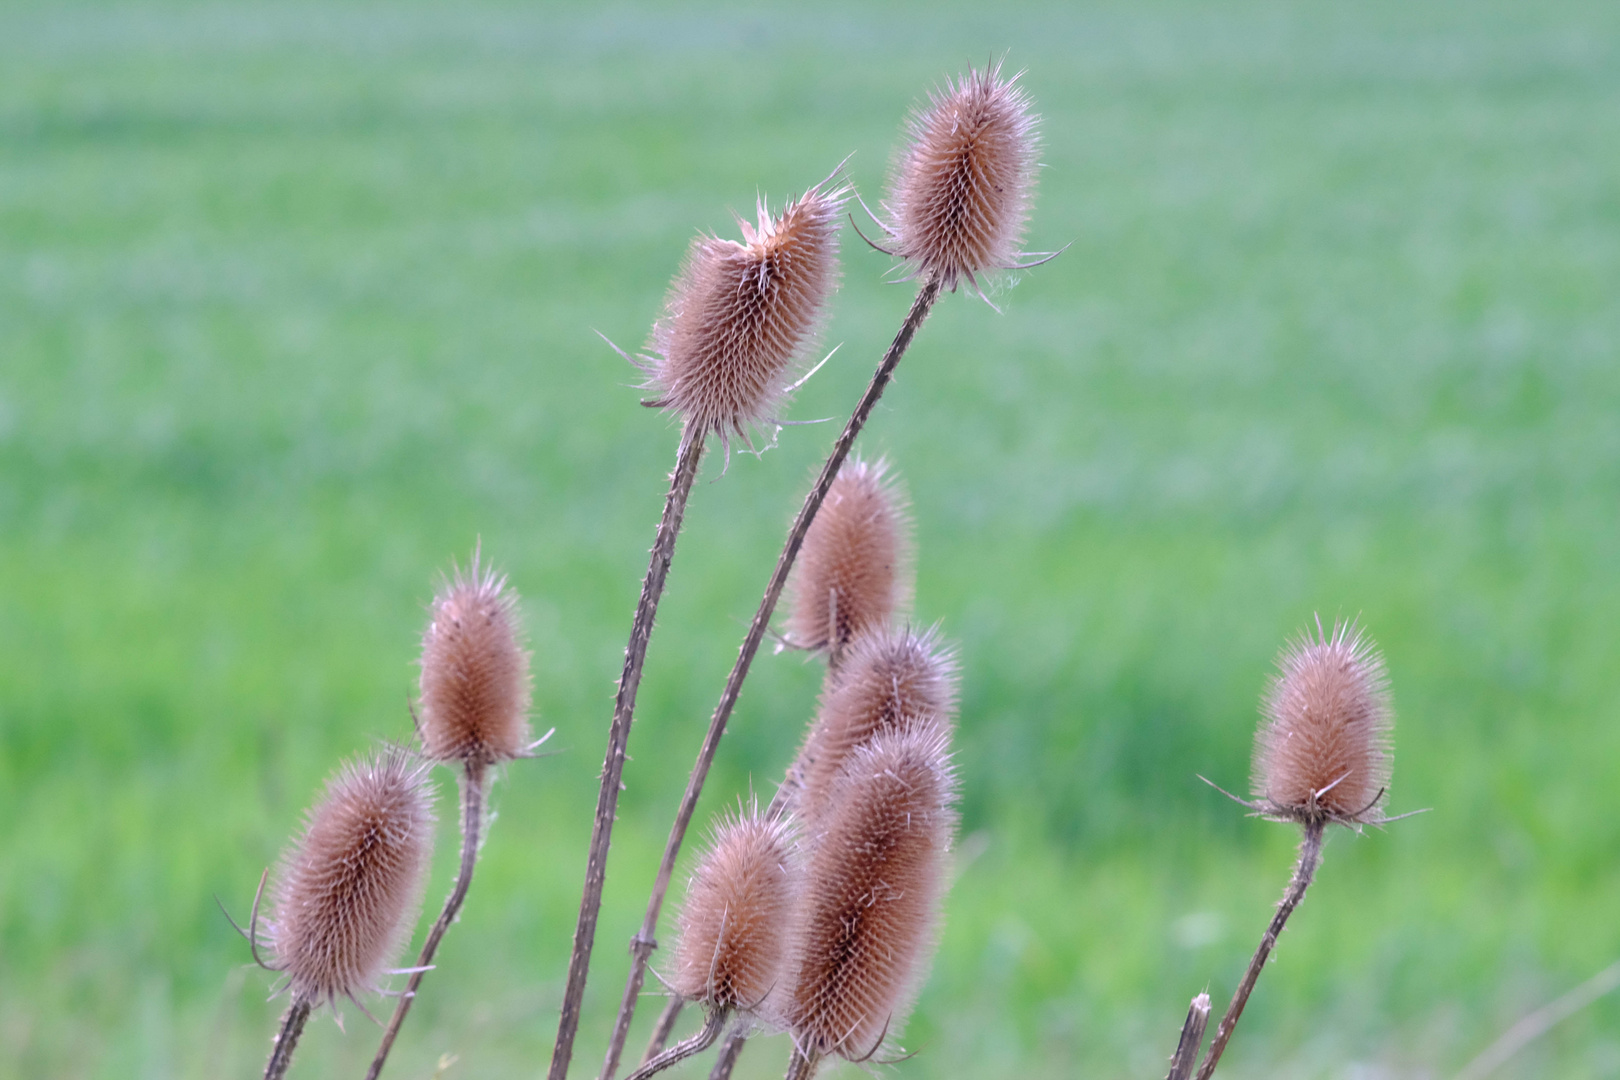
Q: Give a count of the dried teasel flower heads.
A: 9